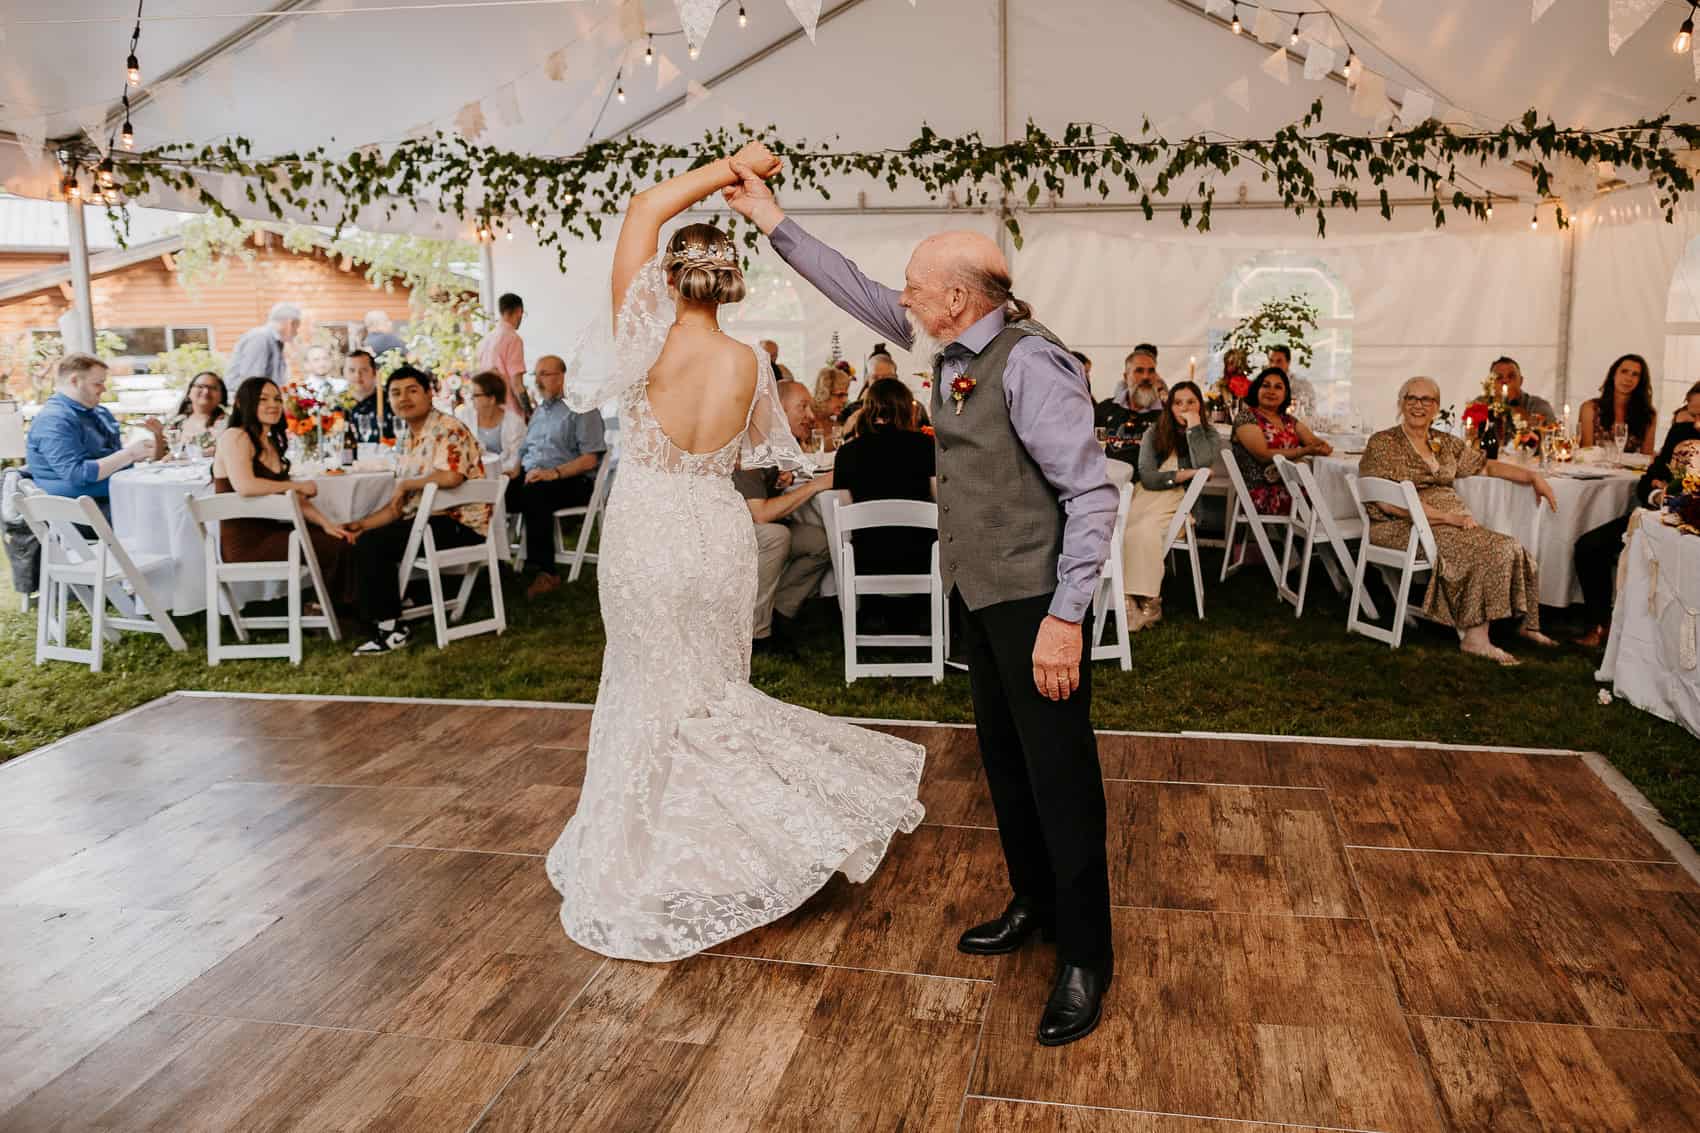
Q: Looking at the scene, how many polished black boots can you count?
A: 2